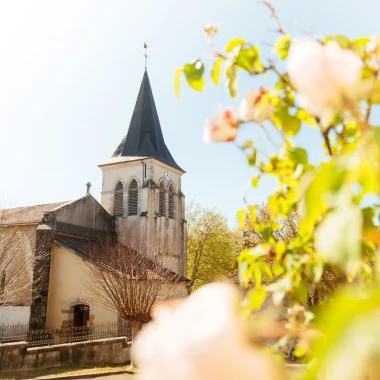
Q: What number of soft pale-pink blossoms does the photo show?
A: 4